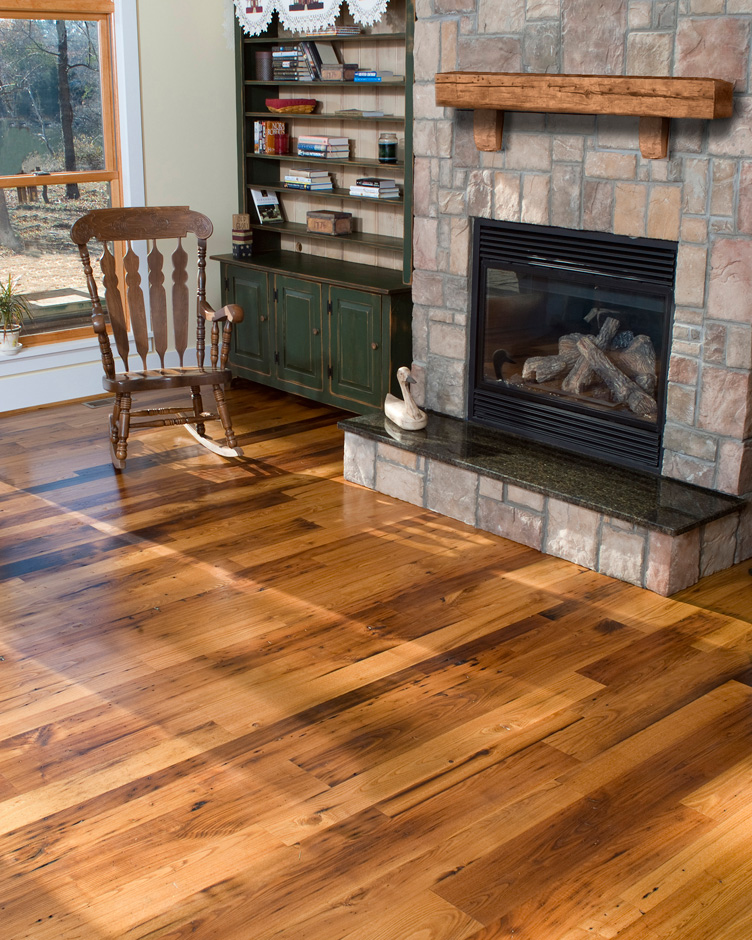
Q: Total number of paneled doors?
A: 3